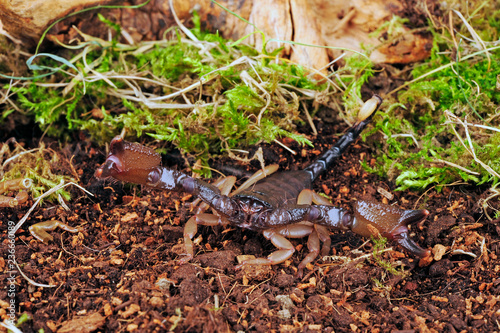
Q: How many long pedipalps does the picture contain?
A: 2